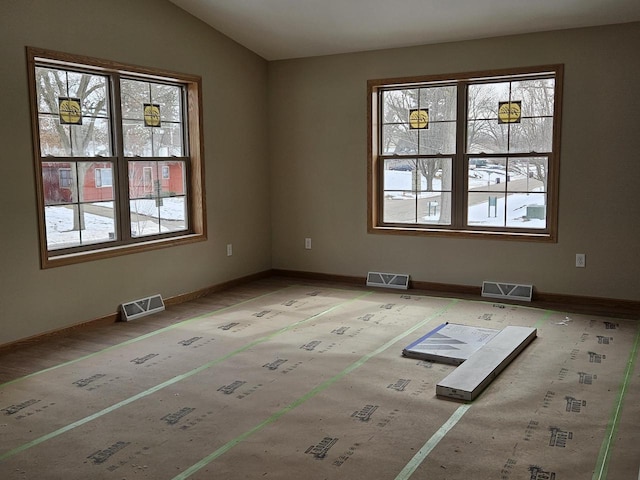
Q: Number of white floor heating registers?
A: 3